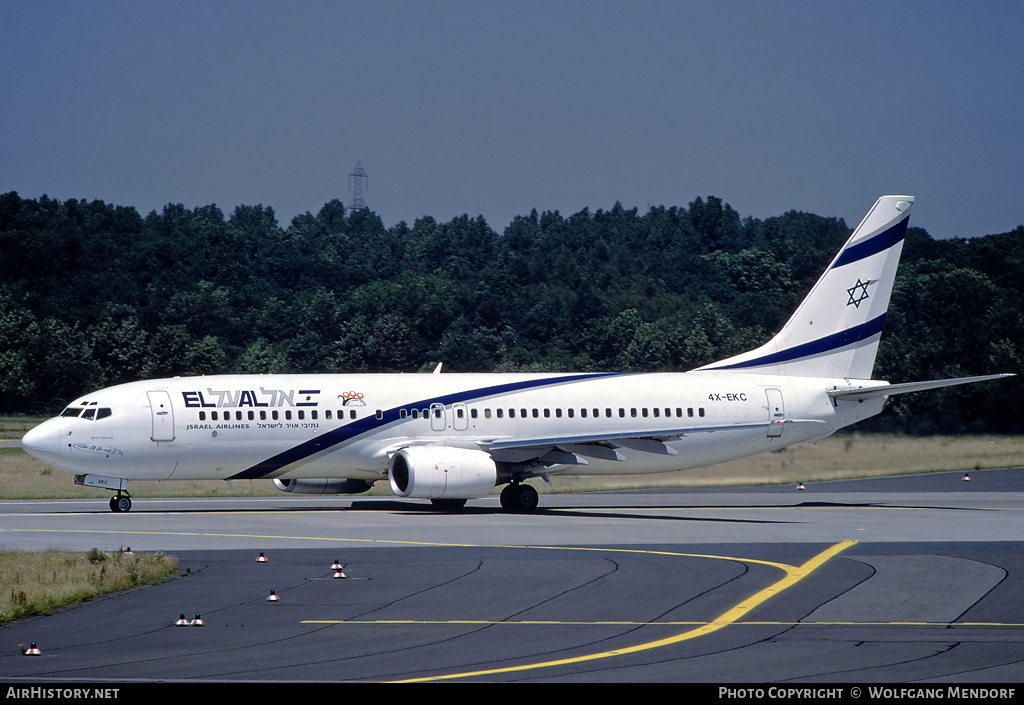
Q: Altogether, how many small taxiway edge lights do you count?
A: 10